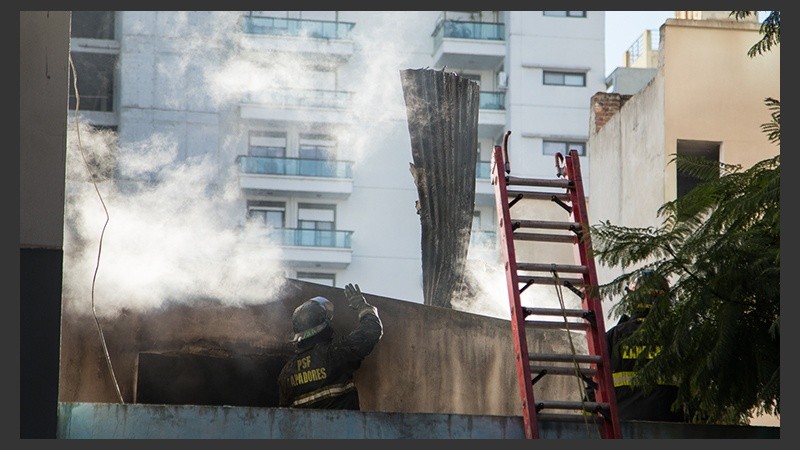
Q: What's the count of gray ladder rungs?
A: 12